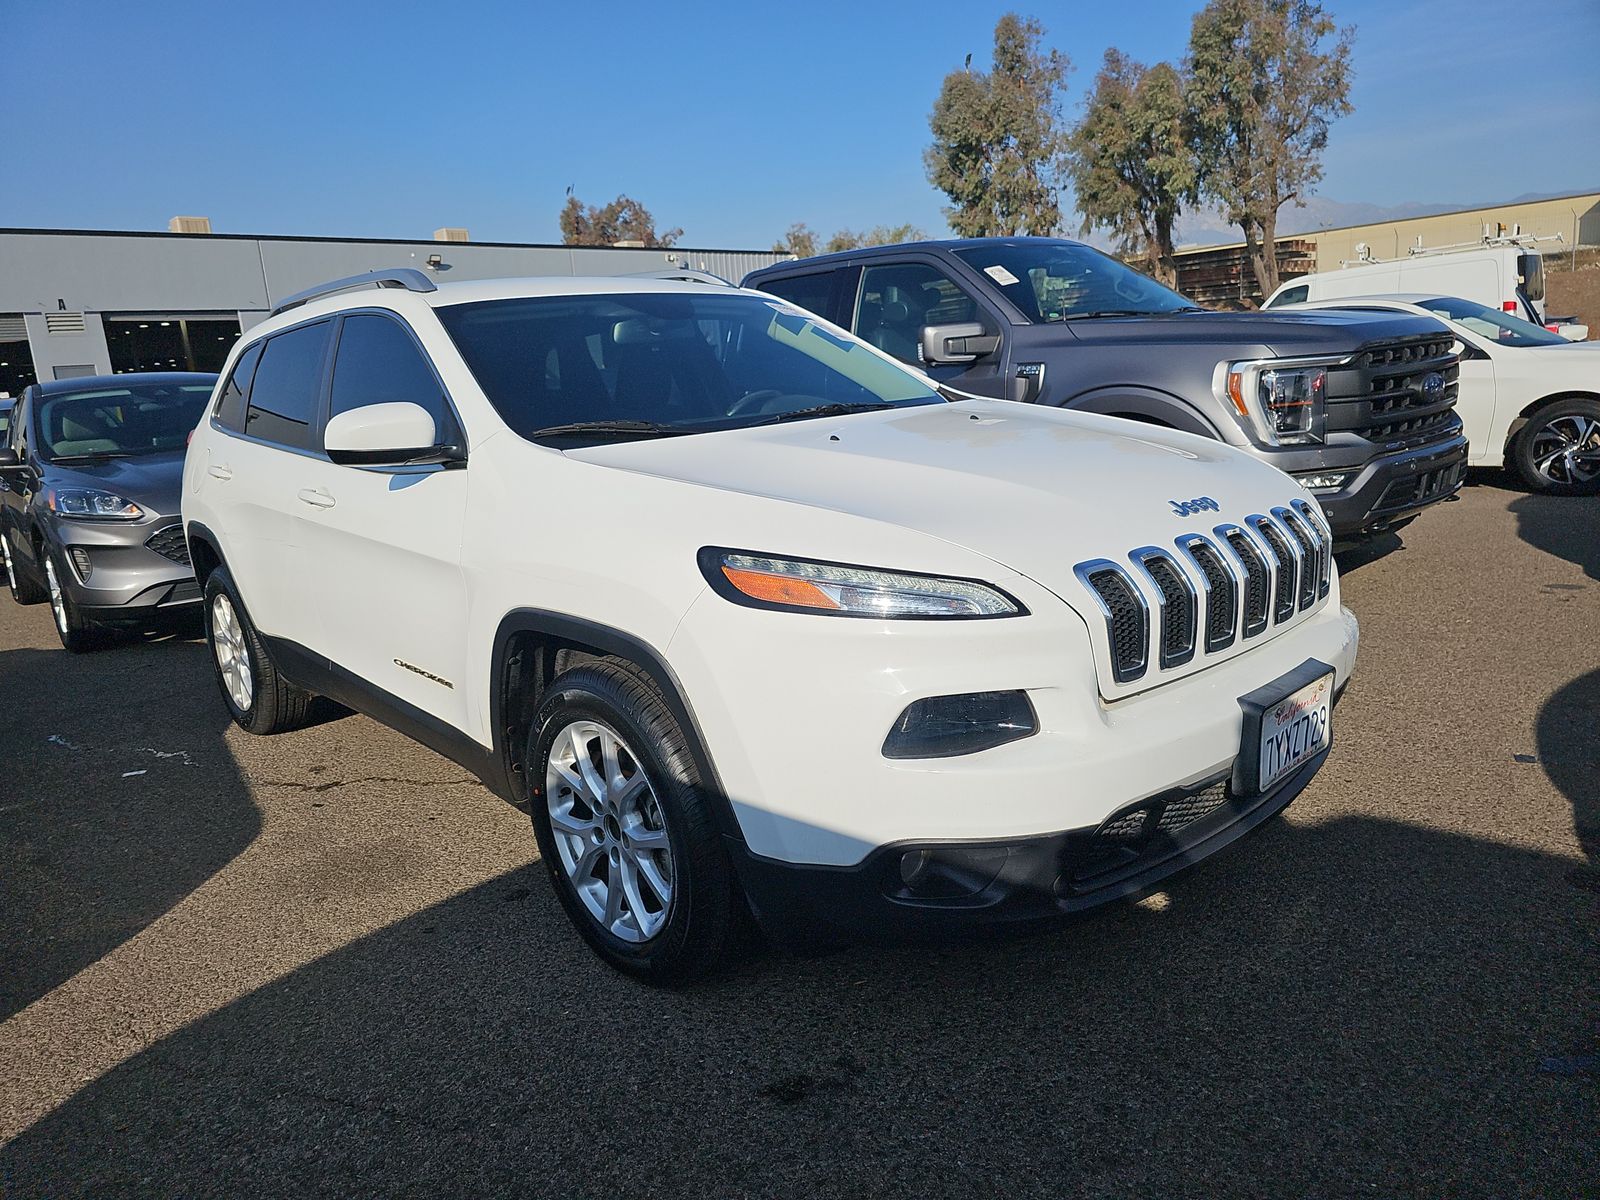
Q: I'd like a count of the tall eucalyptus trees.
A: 3